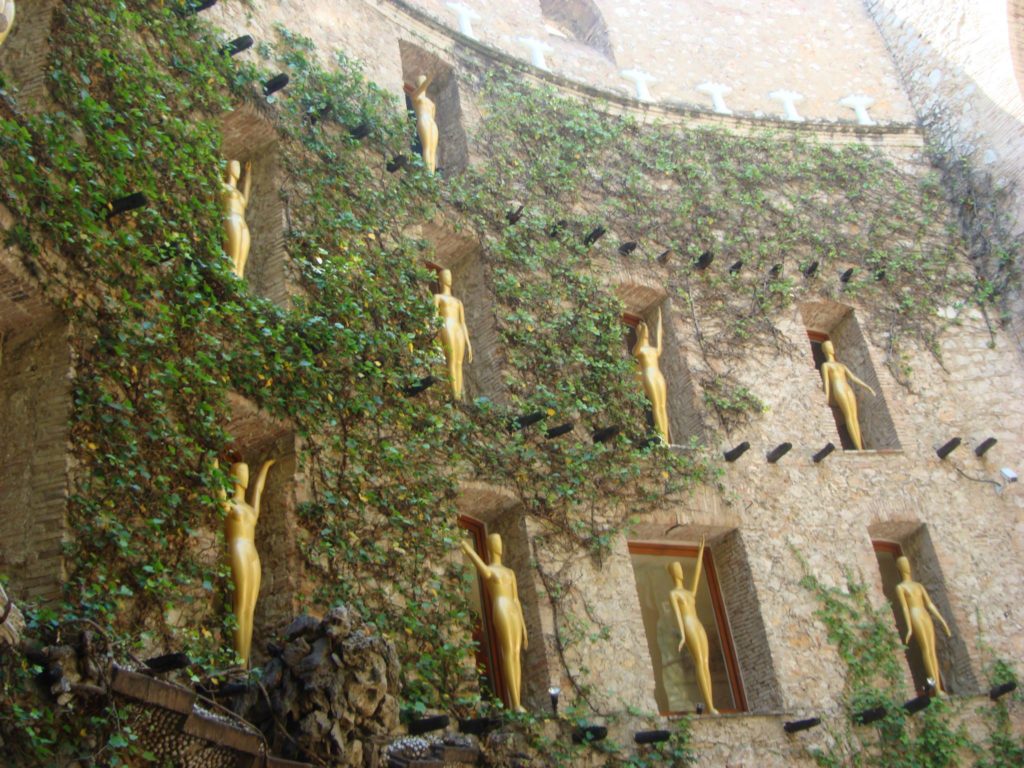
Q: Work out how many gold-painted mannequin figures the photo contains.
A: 9